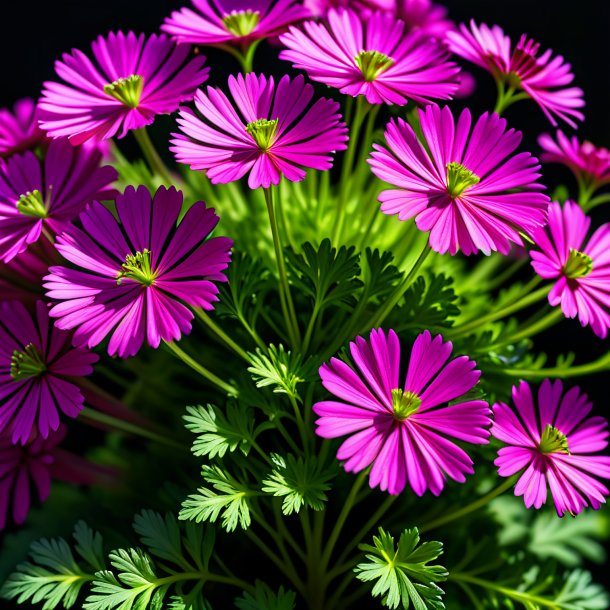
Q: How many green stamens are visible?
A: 11